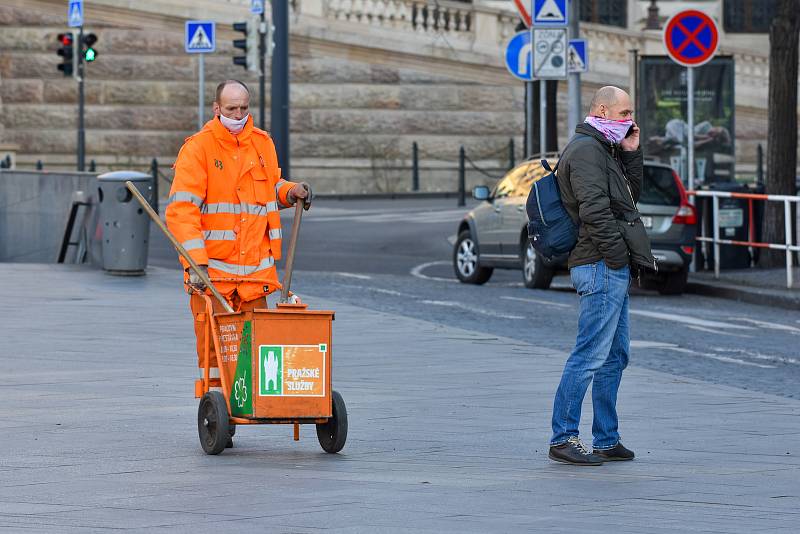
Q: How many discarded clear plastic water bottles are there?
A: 0